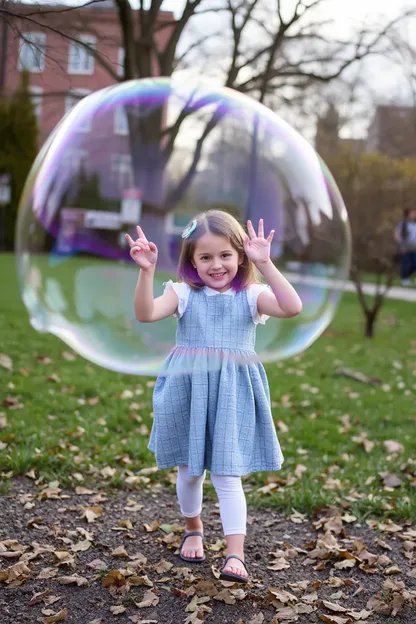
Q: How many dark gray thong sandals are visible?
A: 2